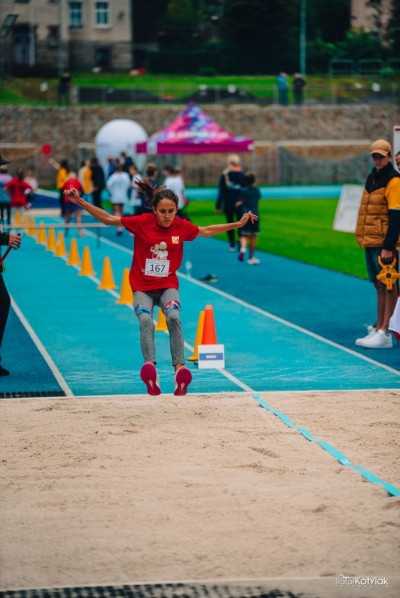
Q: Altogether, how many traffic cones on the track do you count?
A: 13